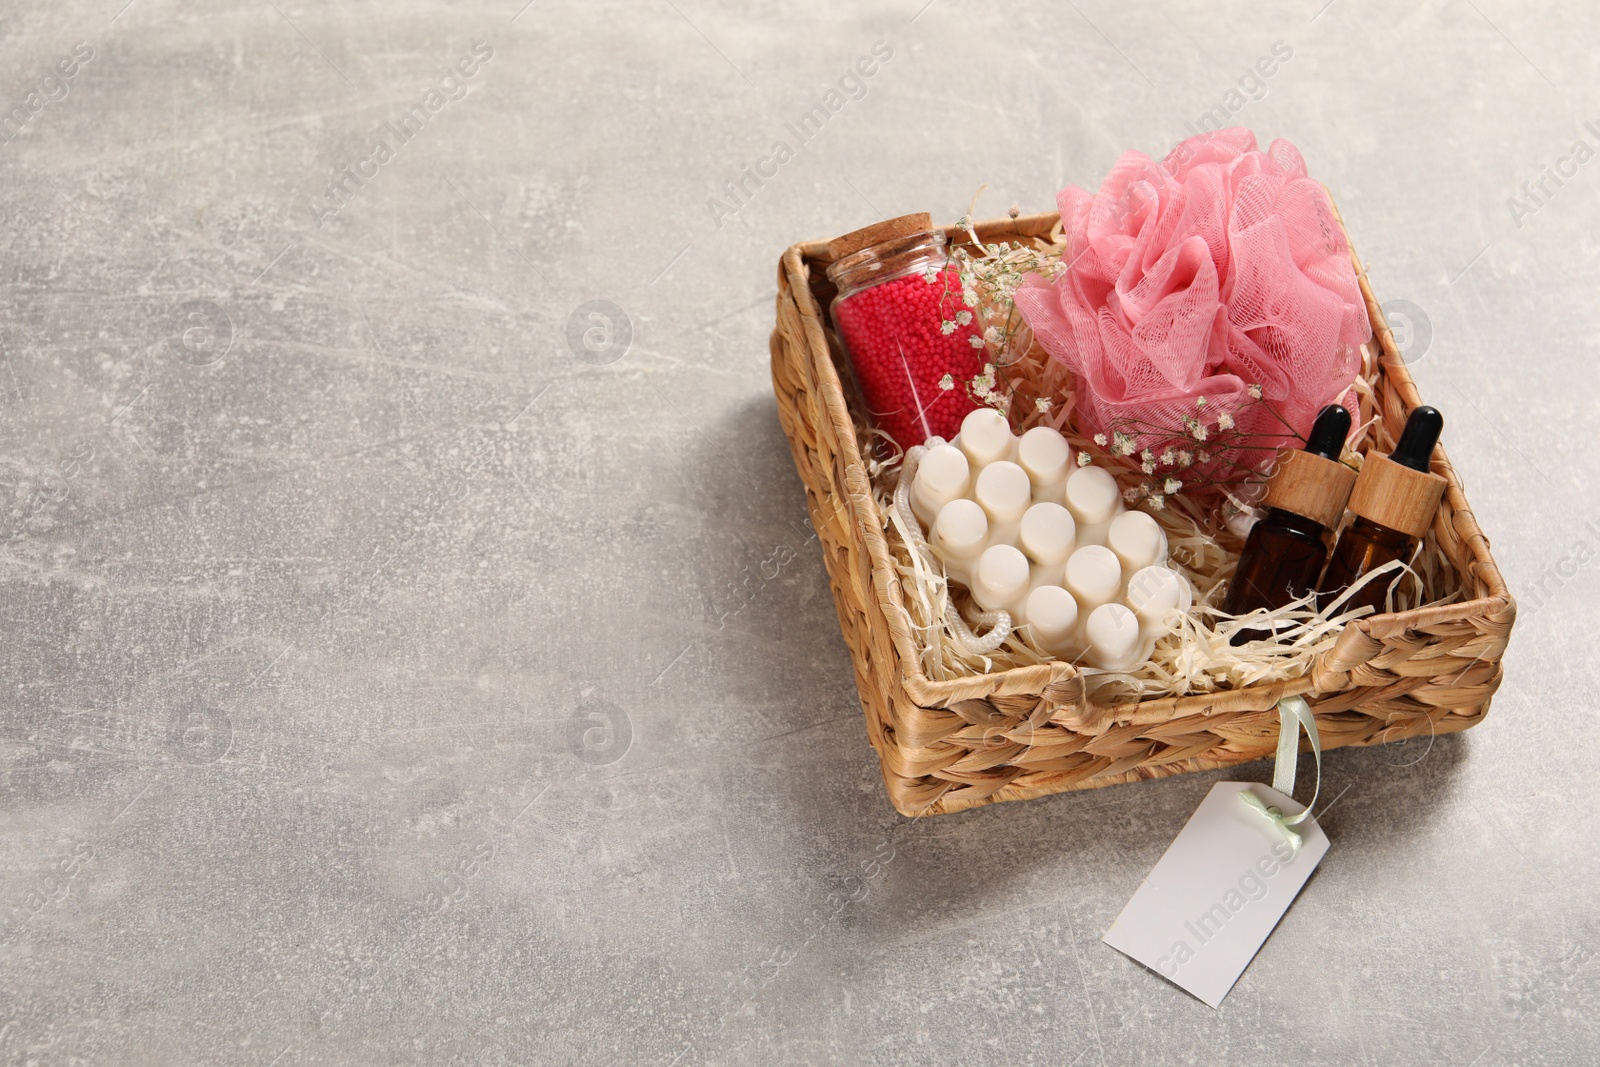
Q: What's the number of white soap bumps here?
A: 13